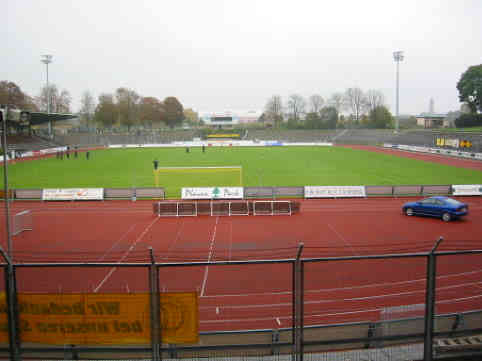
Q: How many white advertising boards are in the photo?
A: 4